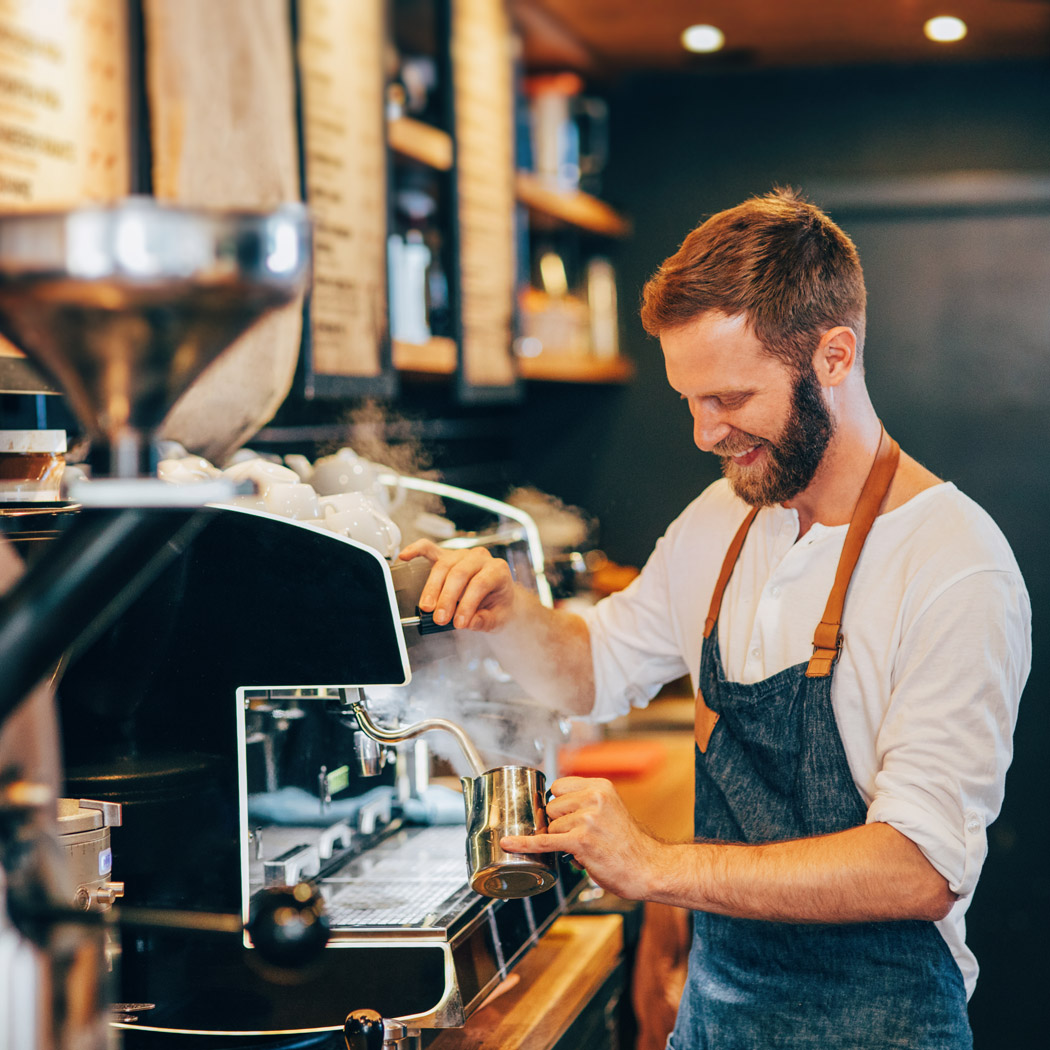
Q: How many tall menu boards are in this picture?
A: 3